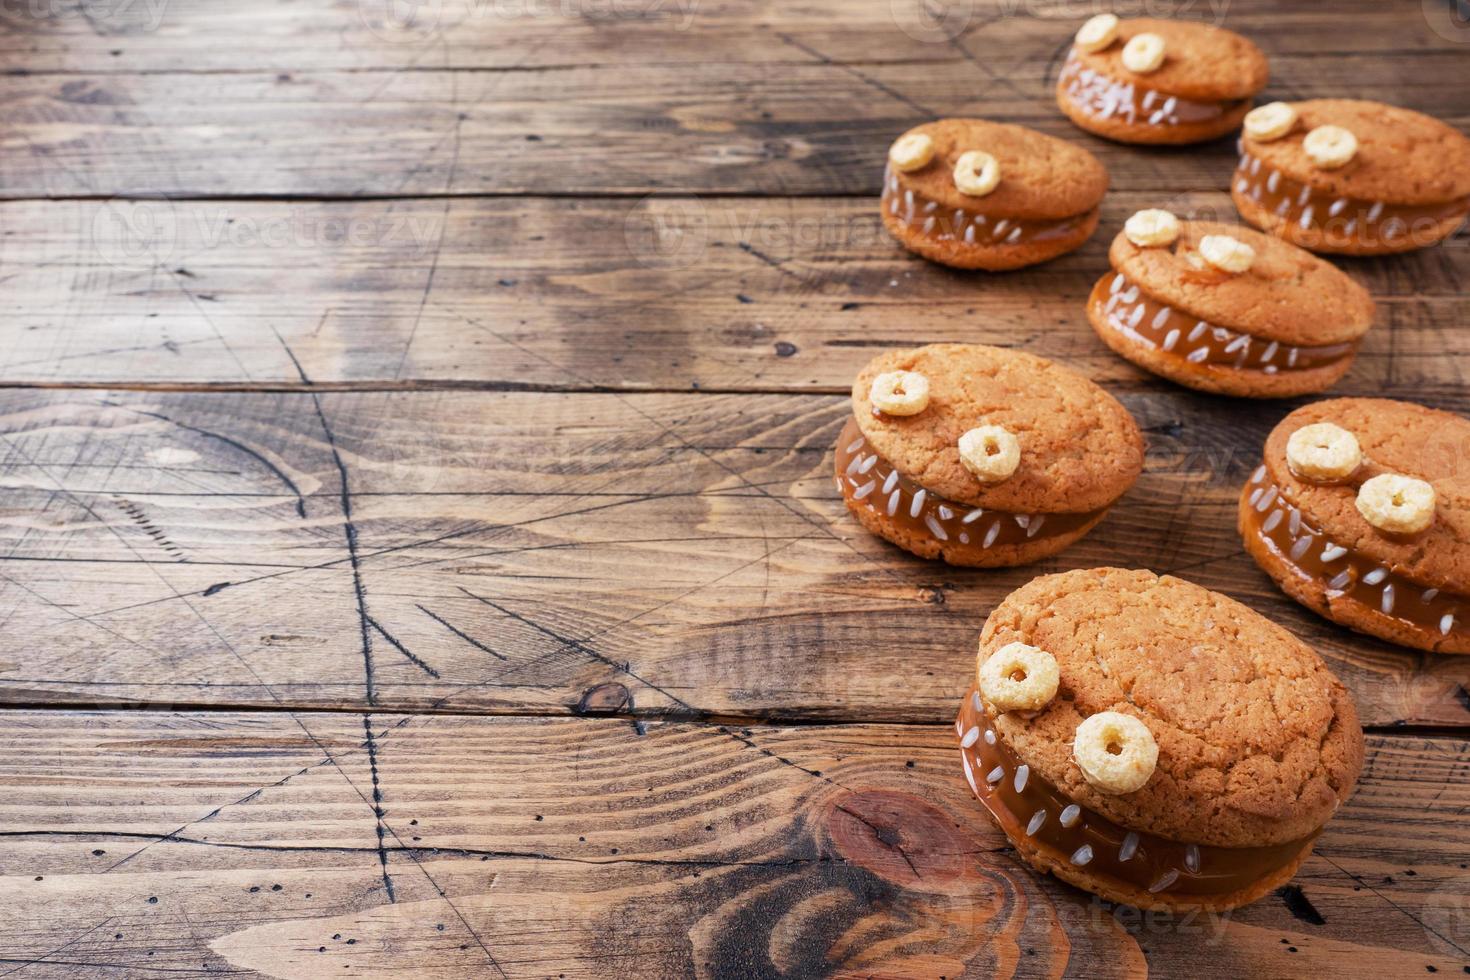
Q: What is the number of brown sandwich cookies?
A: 7